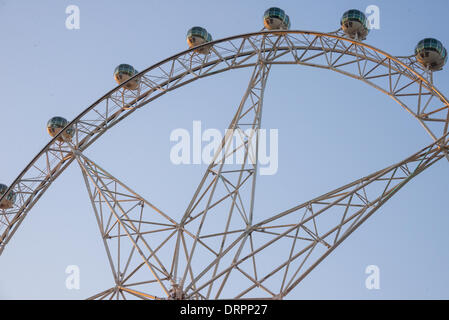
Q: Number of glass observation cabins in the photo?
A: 7